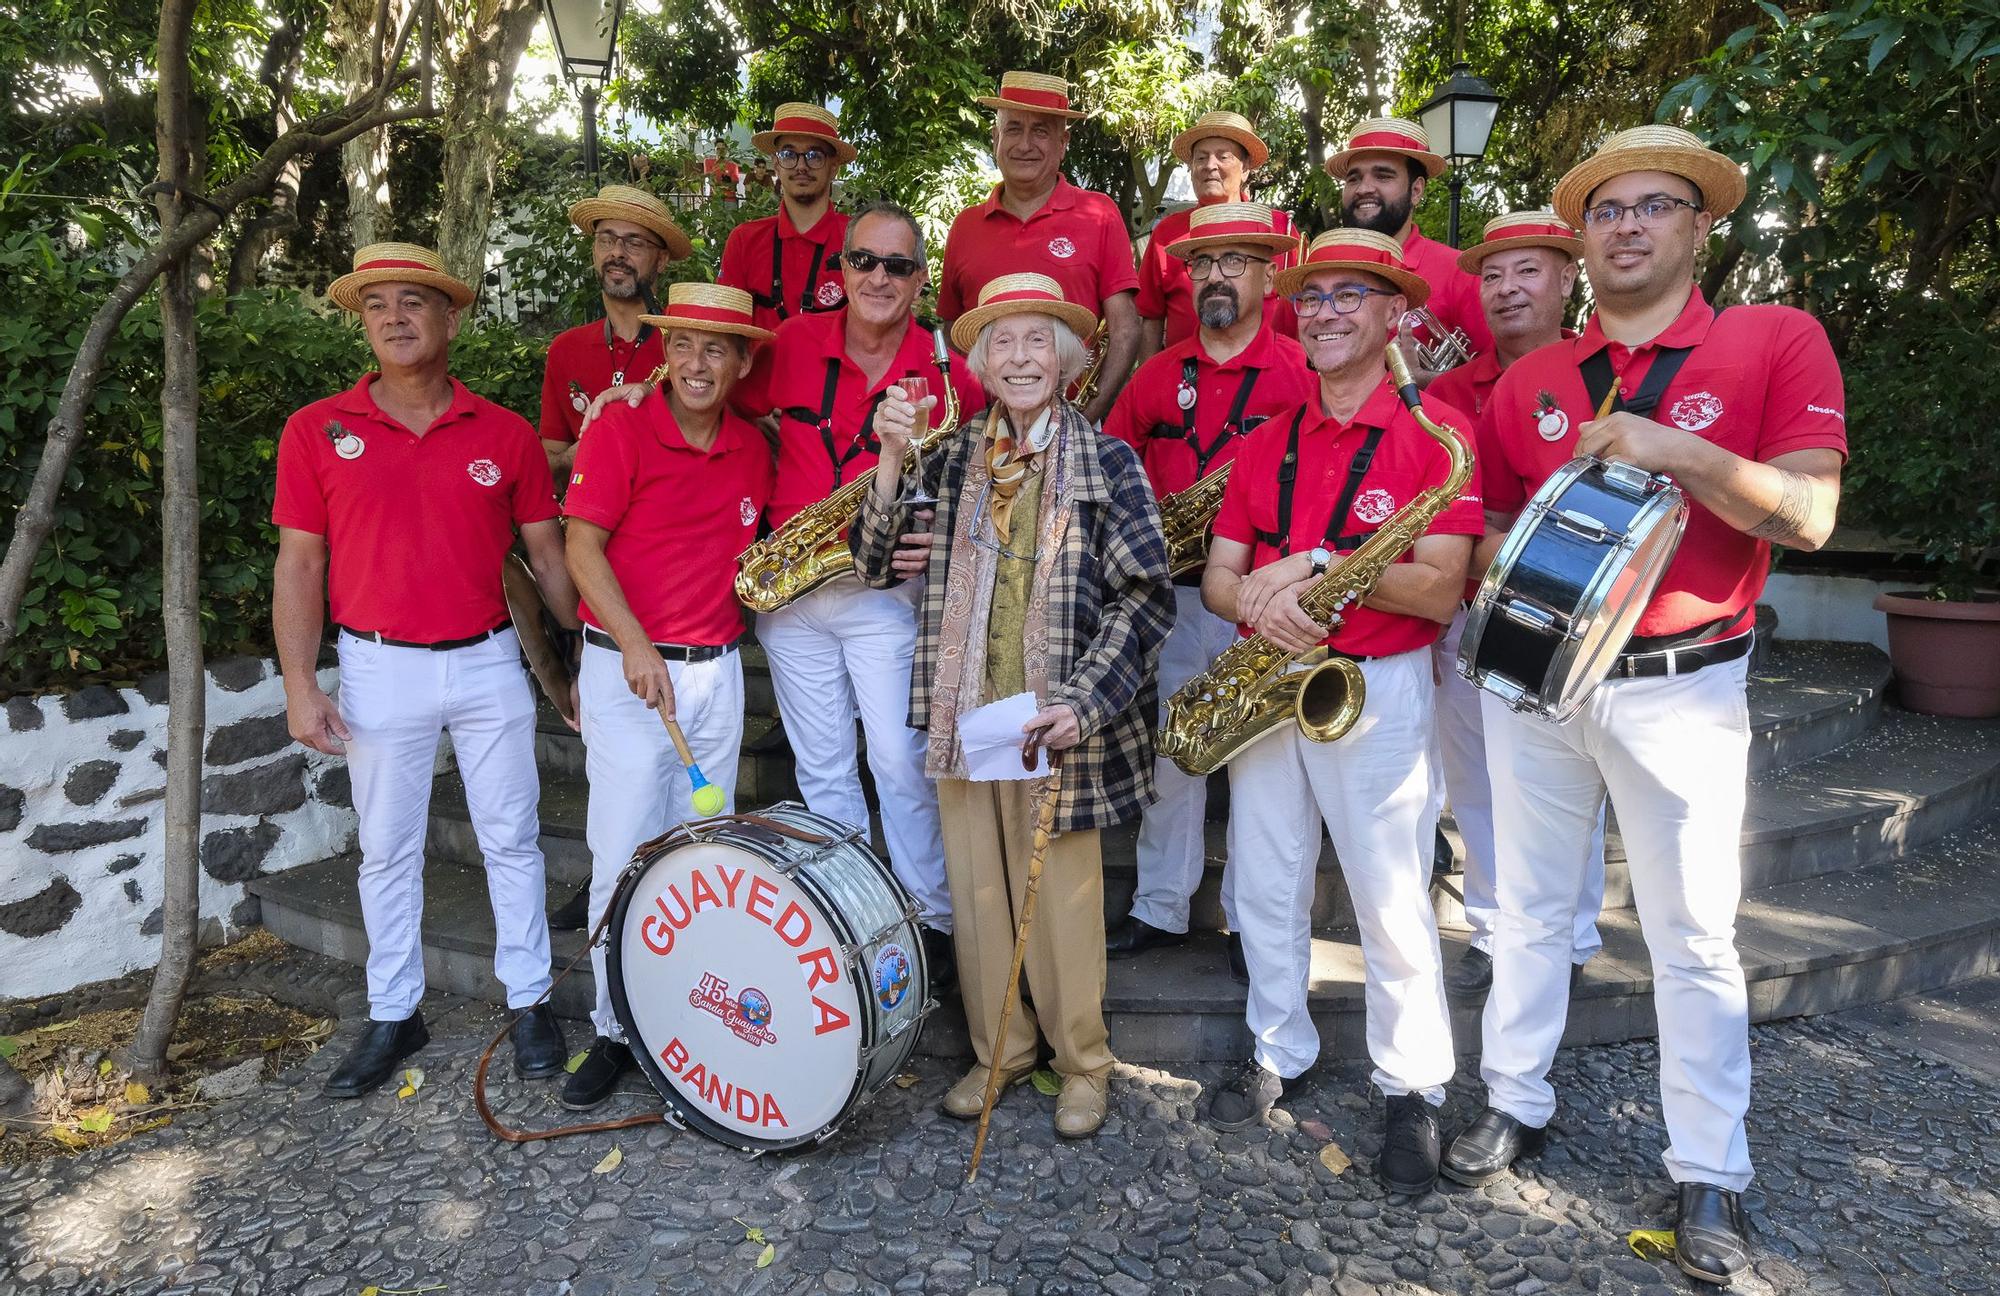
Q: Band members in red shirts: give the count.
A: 12